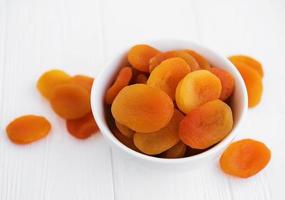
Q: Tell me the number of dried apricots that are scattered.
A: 8